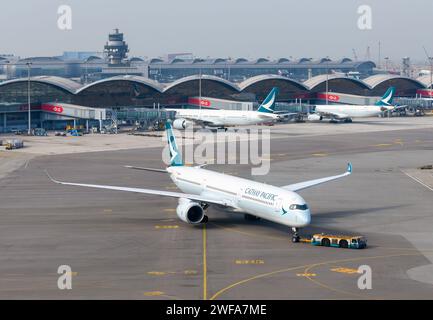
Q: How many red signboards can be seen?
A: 4